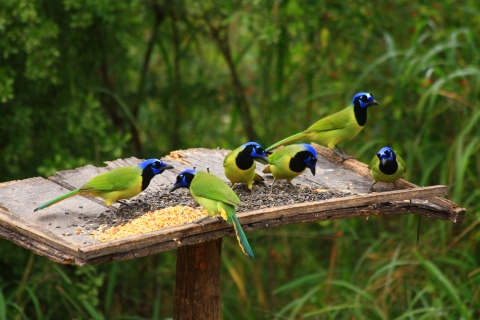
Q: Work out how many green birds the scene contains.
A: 6